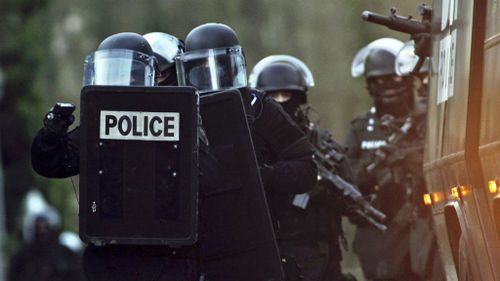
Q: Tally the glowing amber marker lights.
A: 3